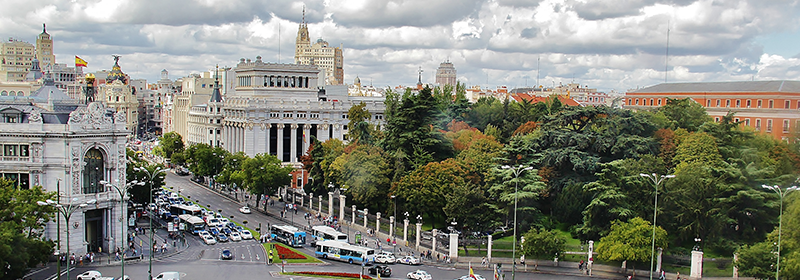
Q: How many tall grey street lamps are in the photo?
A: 6